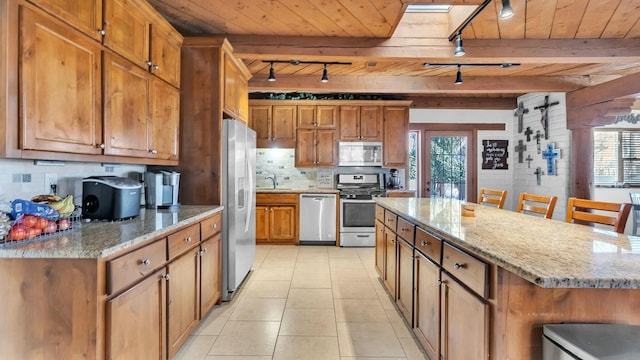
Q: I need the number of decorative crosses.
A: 8